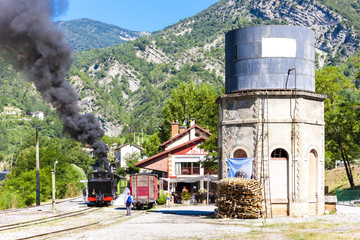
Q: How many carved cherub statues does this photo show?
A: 0